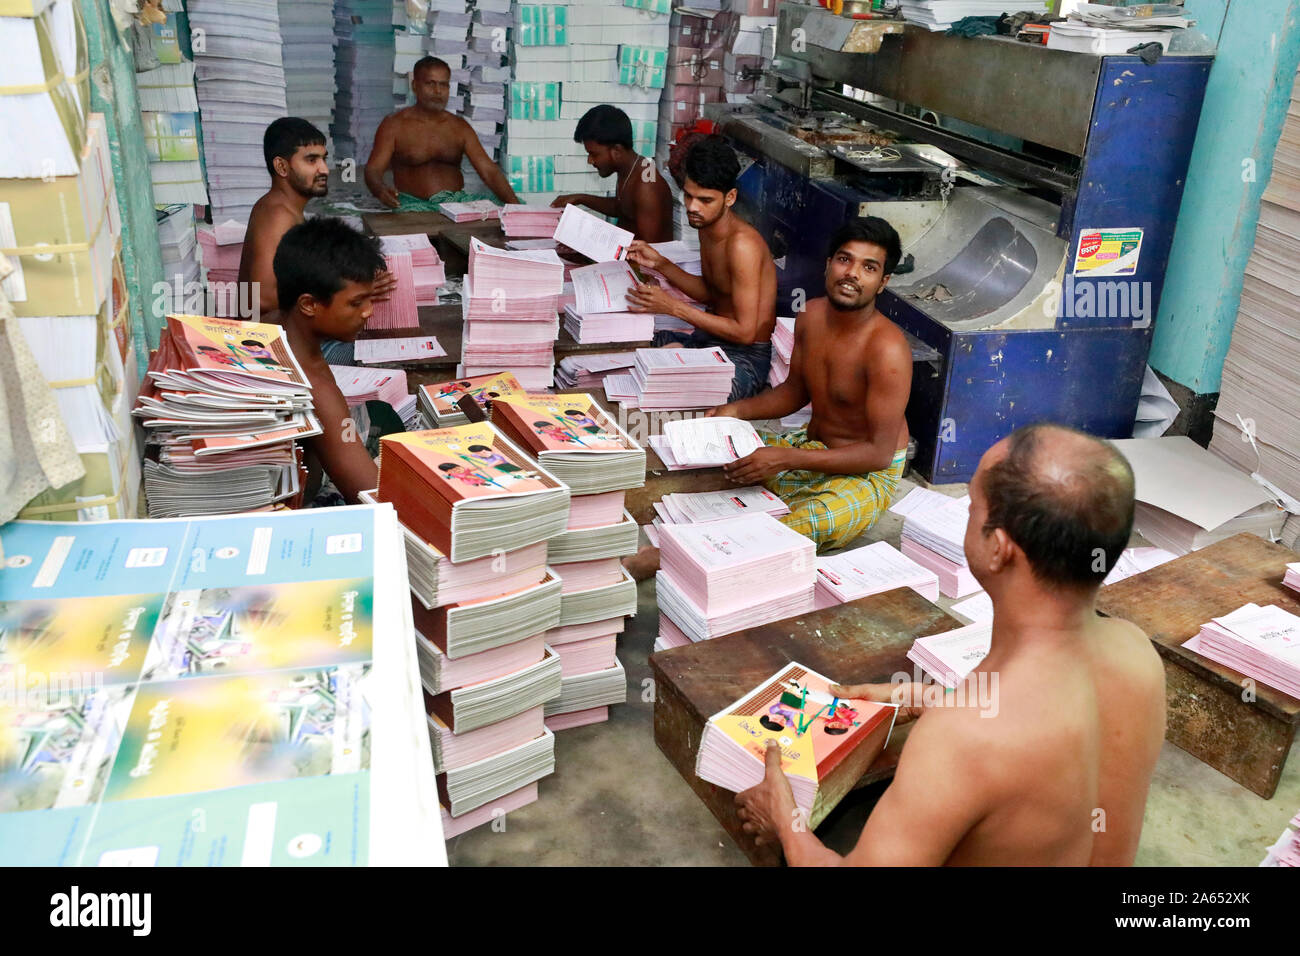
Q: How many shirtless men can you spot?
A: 7